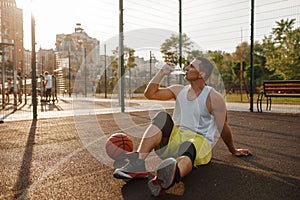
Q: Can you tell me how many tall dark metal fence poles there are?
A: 4